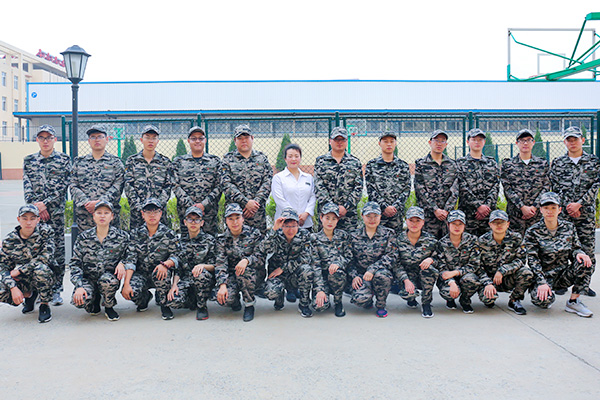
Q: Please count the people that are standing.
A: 12